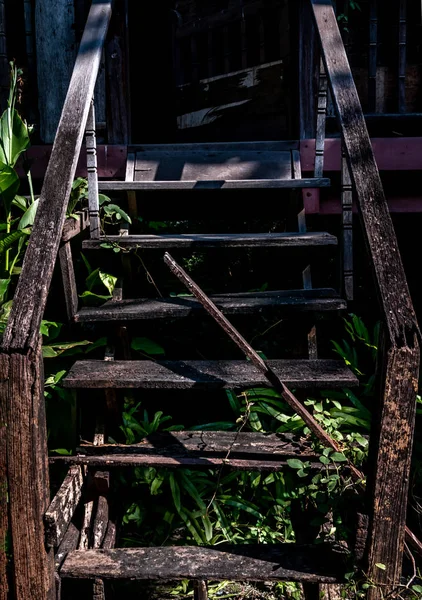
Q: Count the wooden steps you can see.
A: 6